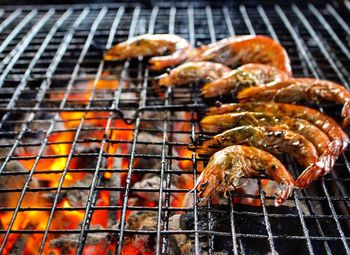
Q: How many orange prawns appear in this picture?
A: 9